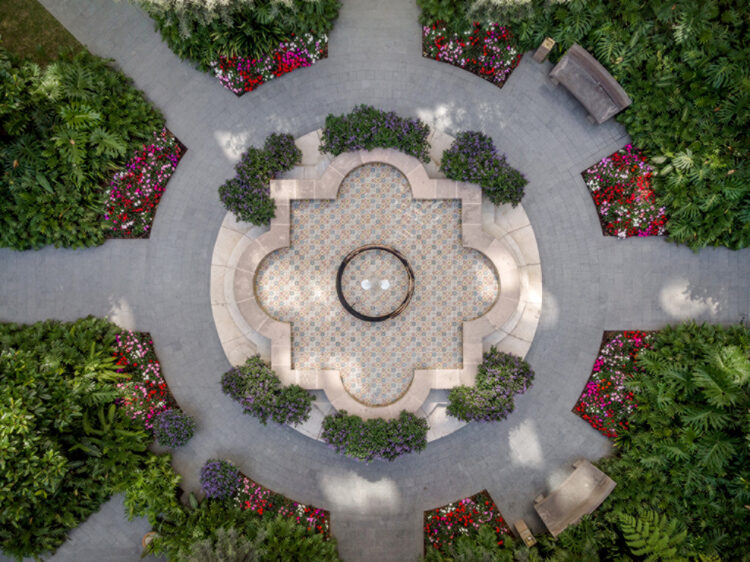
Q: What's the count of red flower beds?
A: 8